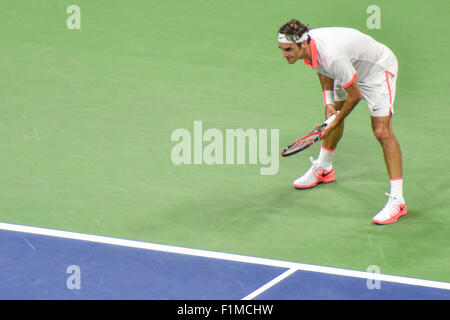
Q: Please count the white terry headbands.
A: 1